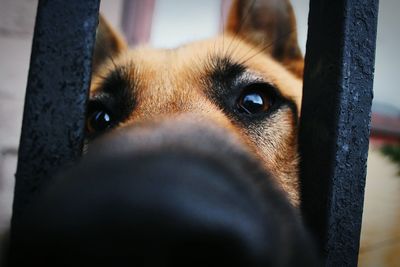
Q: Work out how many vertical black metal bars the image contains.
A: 2